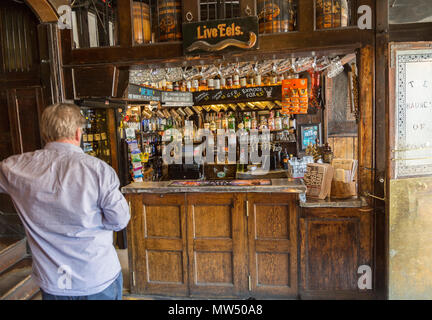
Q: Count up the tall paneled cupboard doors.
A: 3